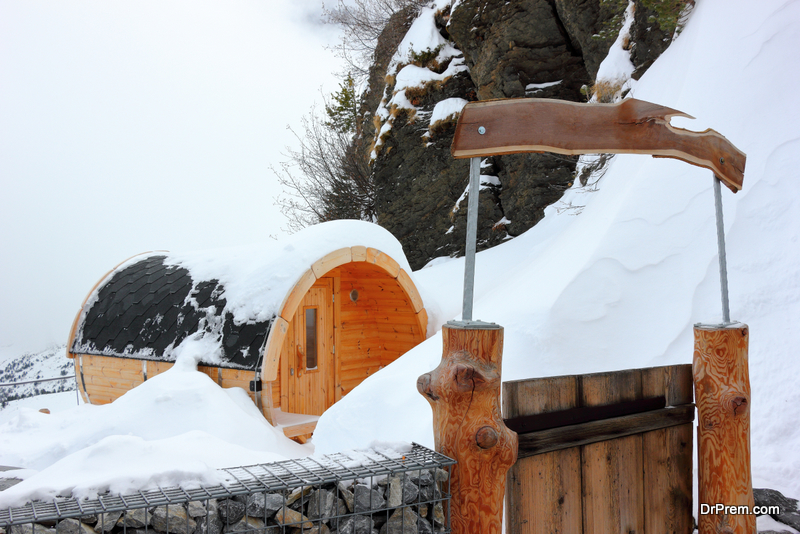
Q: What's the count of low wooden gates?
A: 1